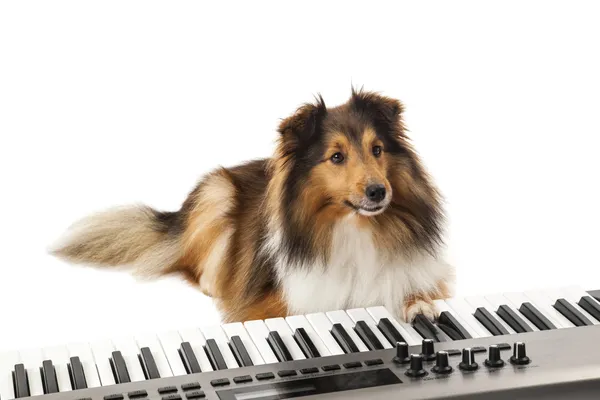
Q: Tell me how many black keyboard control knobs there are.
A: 7